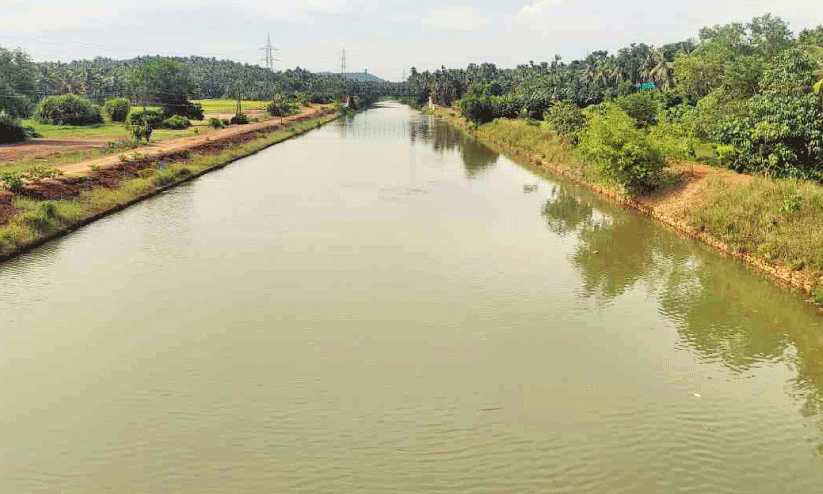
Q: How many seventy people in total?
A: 0